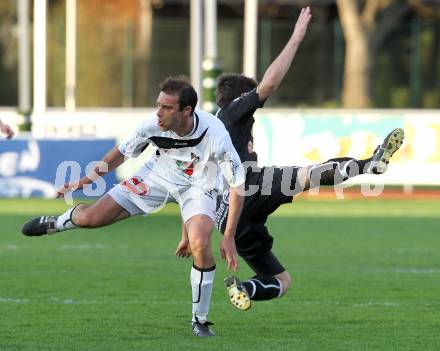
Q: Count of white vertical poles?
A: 6